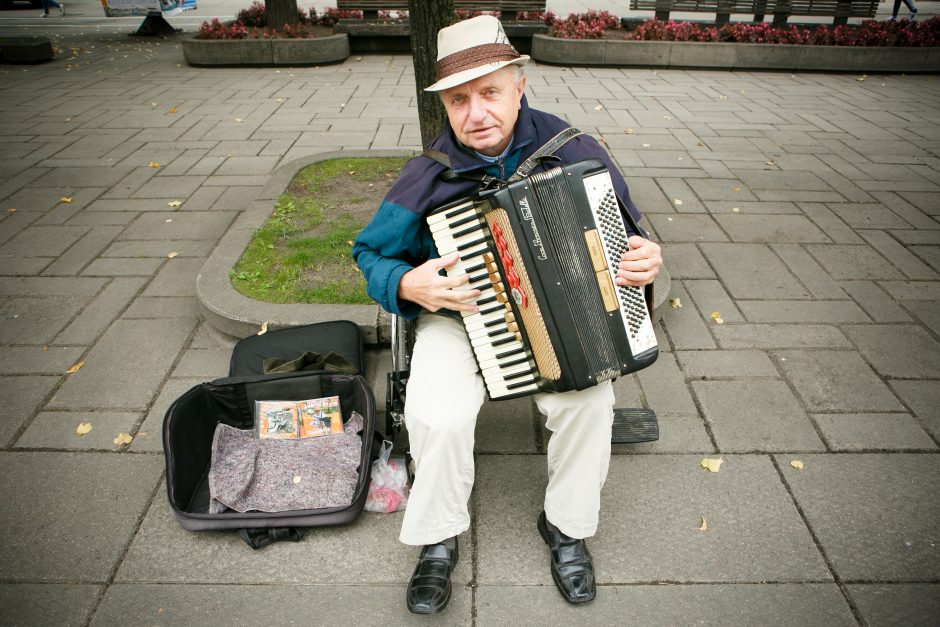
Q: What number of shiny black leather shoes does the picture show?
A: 2